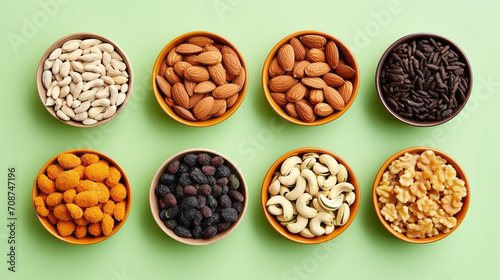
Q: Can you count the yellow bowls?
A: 5